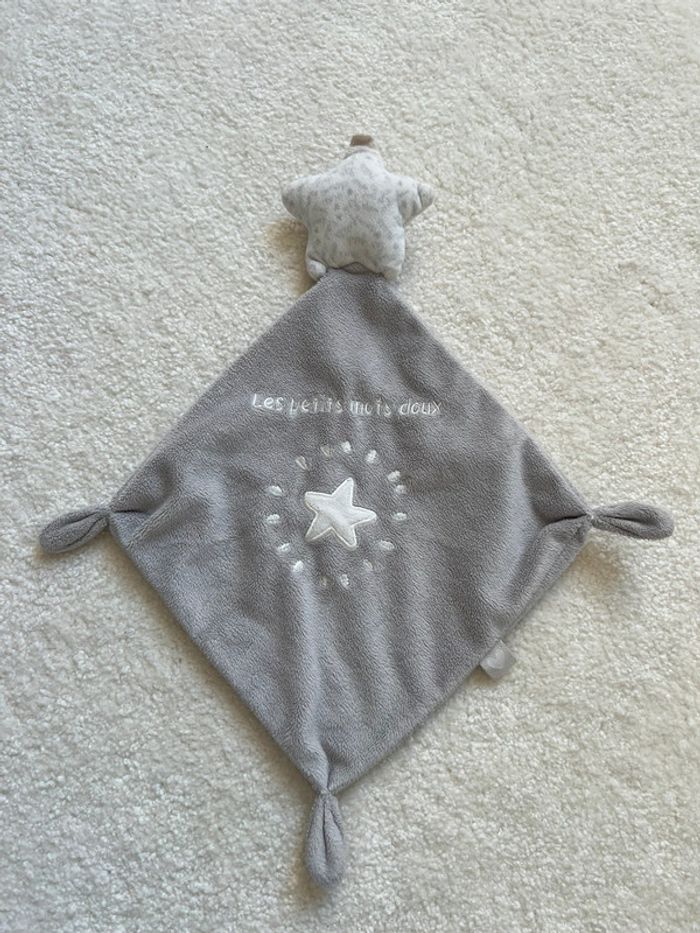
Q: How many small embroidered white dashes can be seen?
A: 15